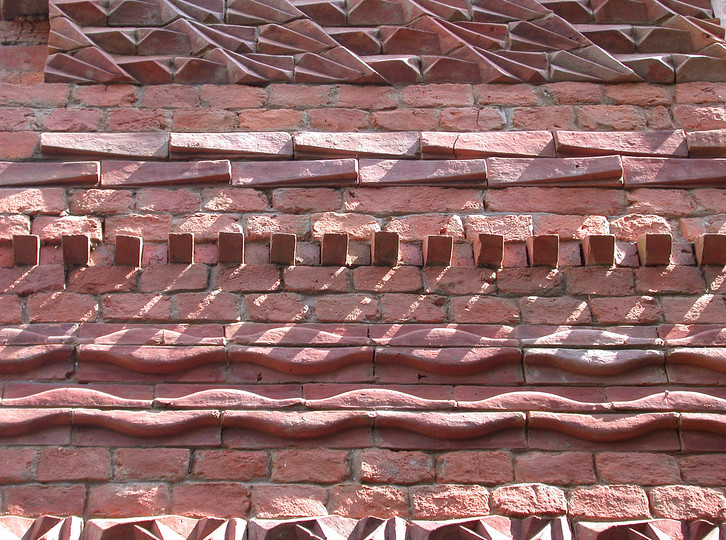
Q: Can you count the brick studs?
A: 14